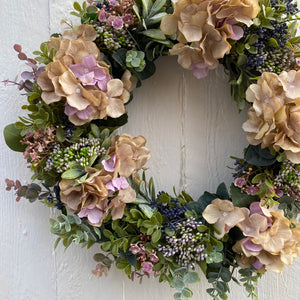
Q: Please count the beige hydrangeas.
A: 5